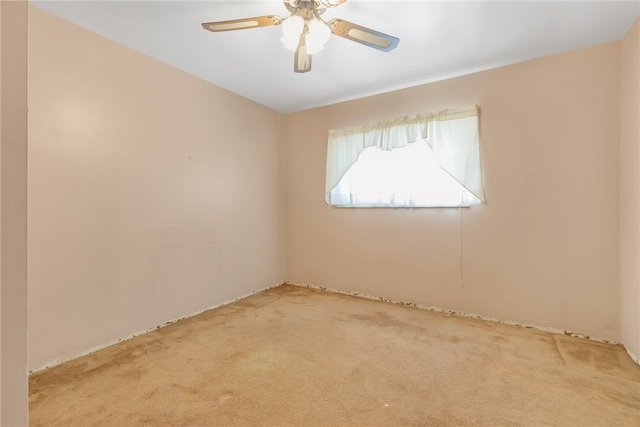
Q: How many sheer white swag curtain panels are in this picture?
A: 2